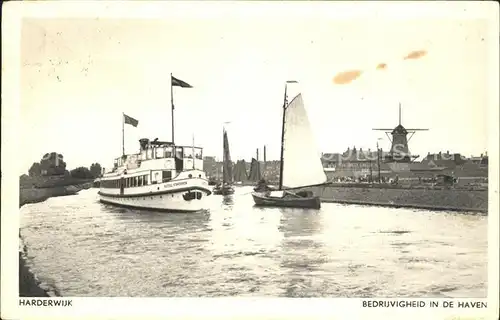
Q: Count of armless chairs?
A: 0